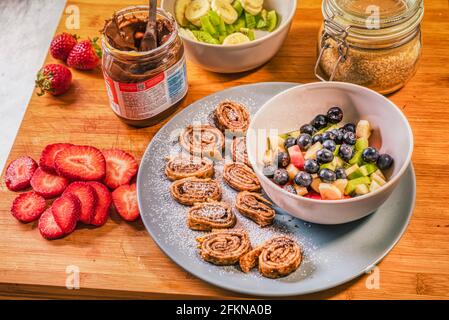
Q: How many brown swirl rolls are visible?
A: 10